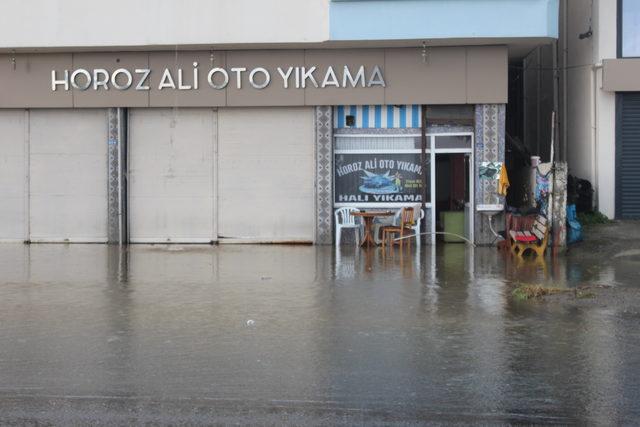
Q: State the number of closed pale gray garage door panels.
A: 4